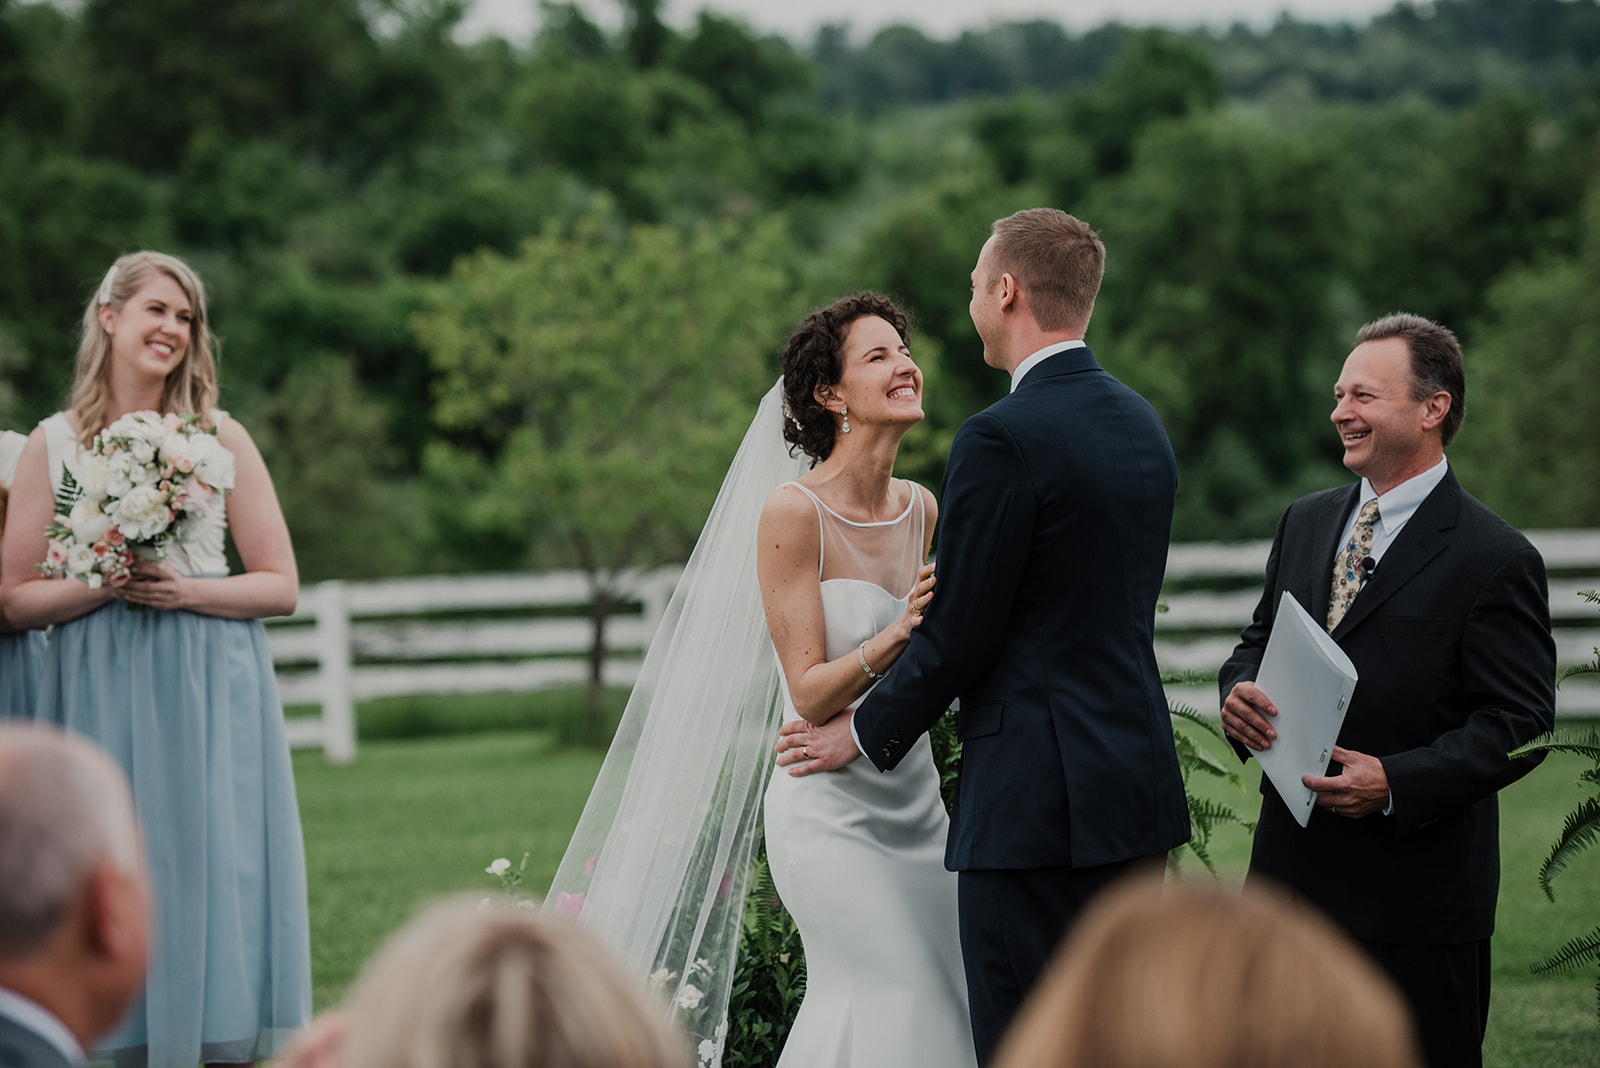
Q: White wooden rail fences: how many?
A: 1